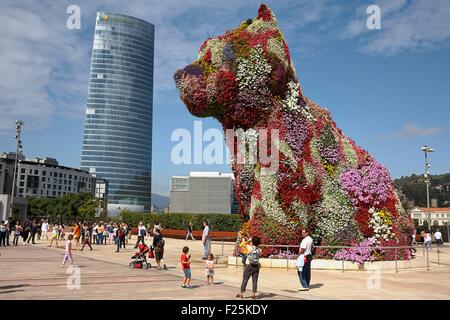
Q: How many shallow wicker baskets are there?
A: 0